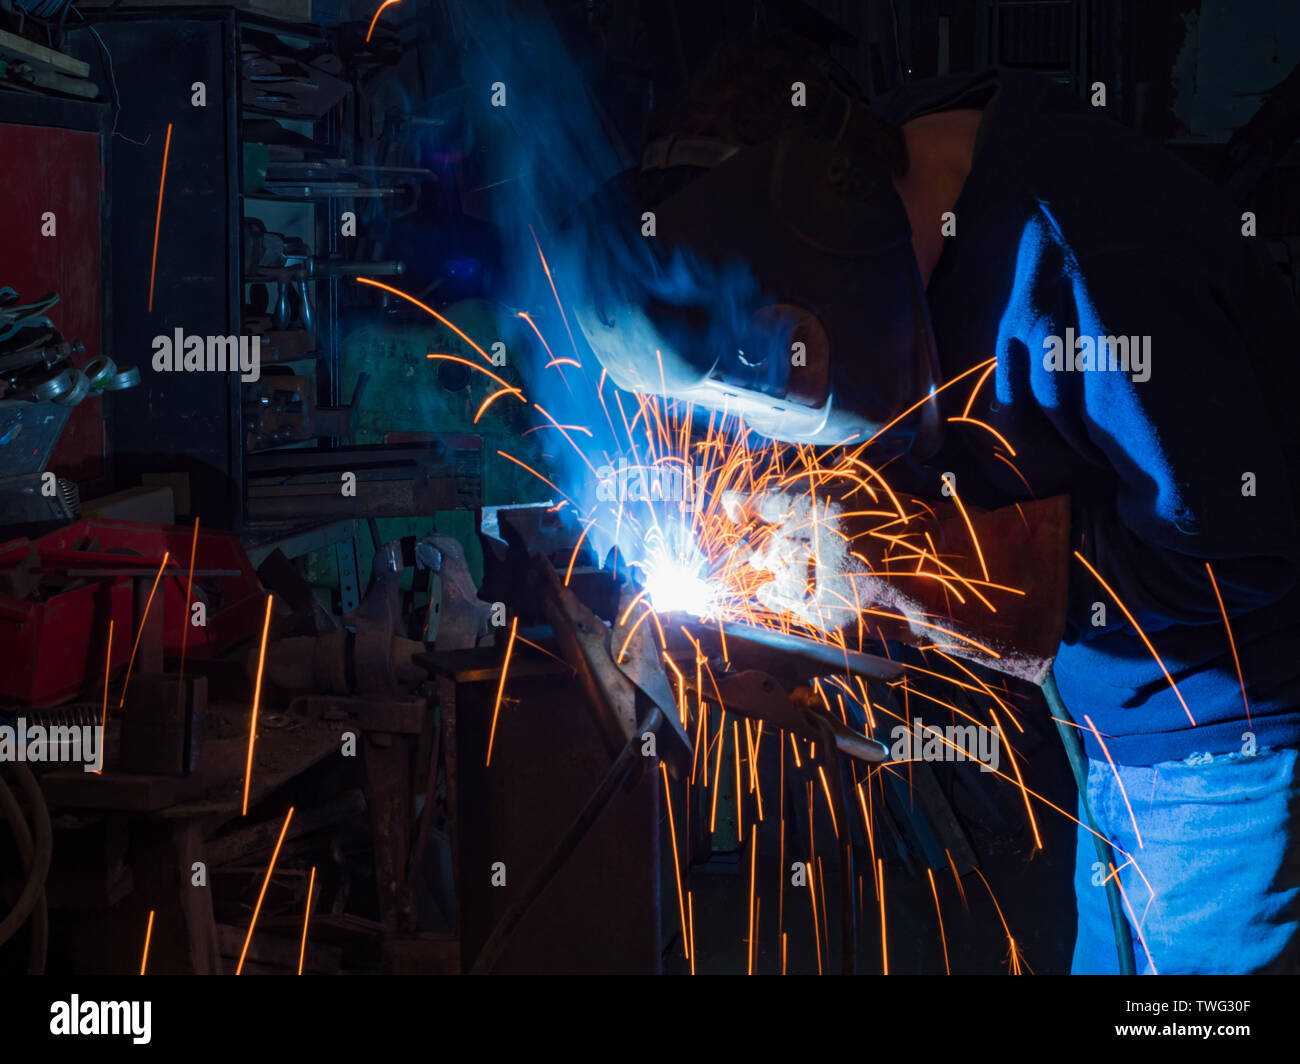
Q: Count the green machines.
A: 1